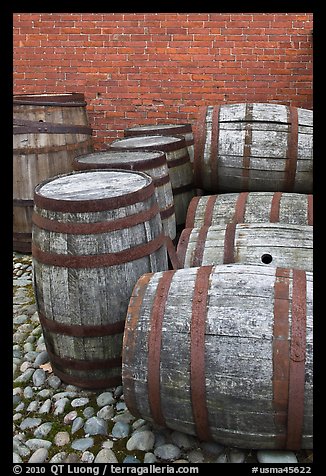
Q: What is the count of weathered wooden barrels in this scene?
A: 9